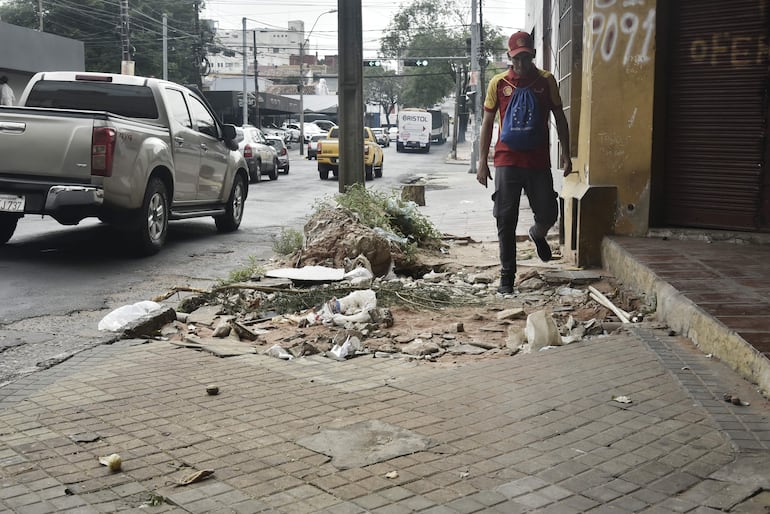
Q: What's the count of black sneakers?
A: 2